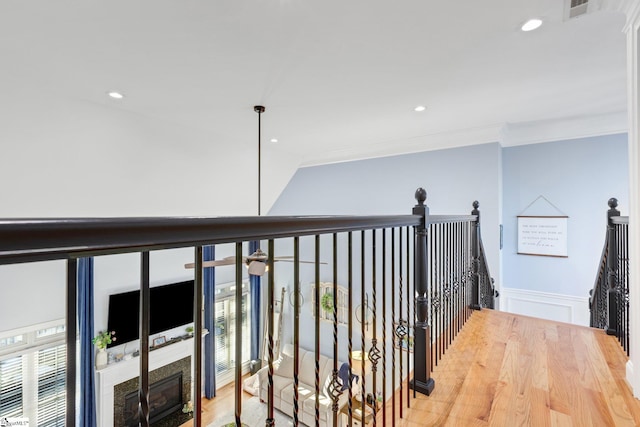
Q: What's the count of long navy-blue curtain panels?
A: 3